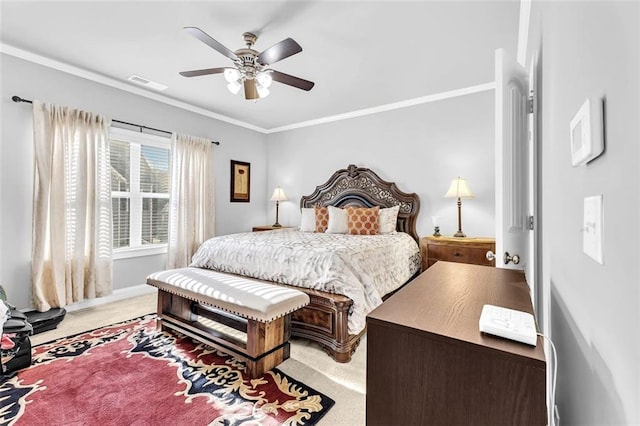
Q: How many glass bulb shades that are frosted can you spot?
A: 4